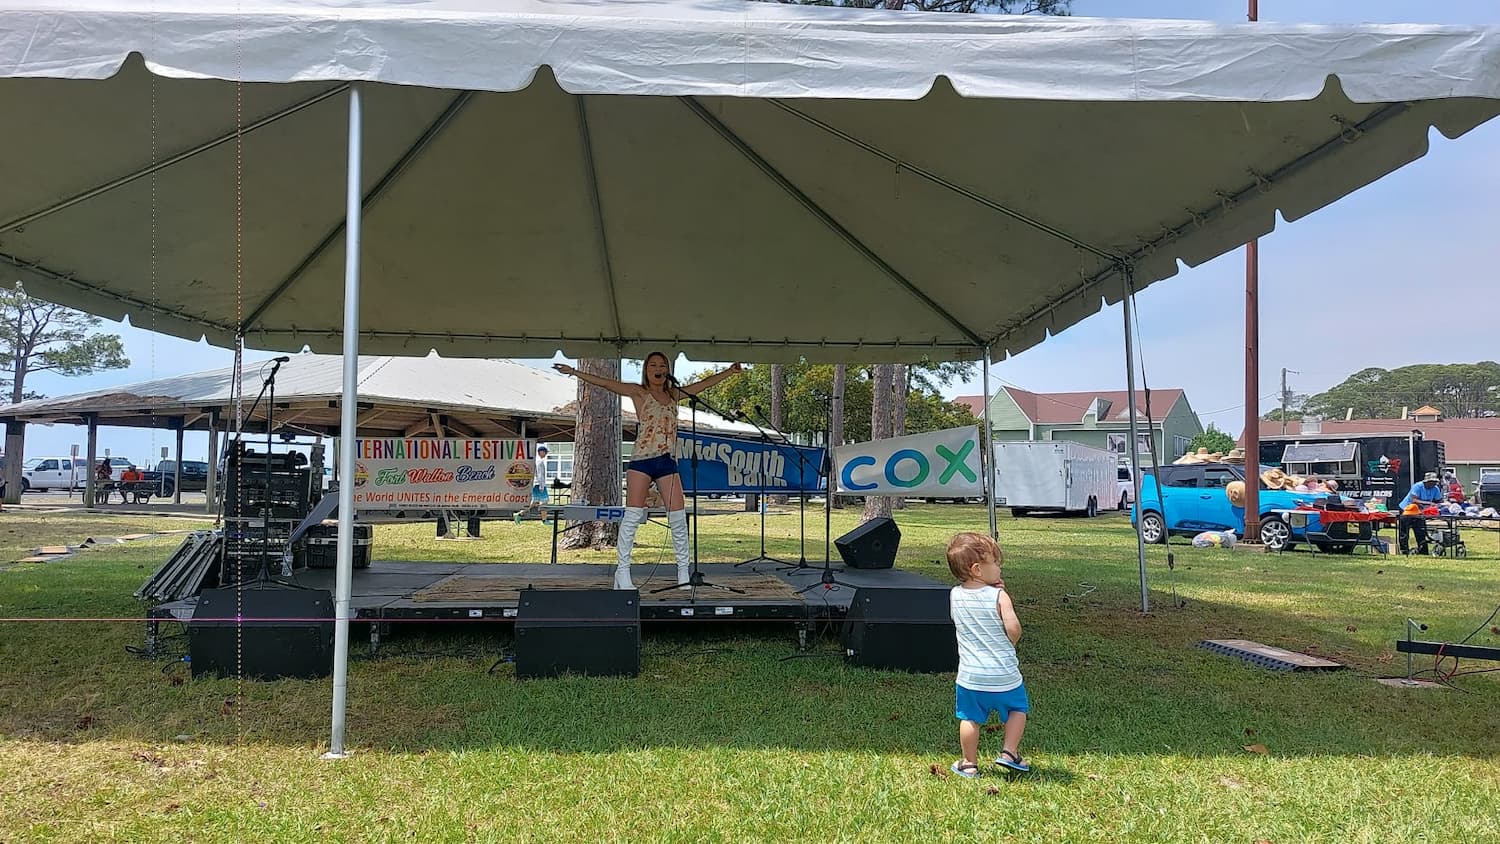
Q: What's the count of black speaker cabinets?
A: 4